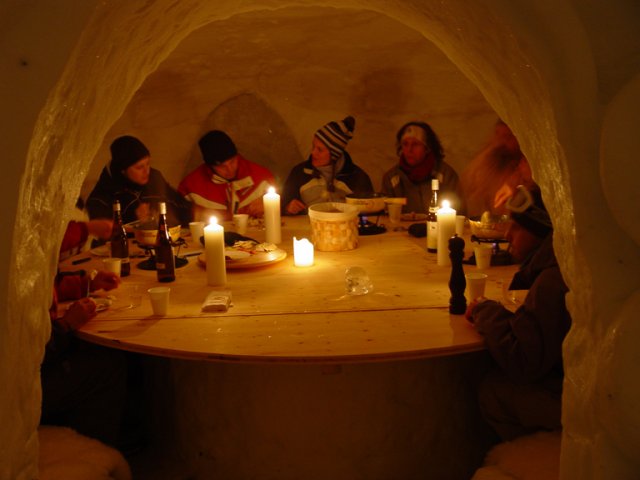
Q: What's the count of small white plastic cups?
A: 8